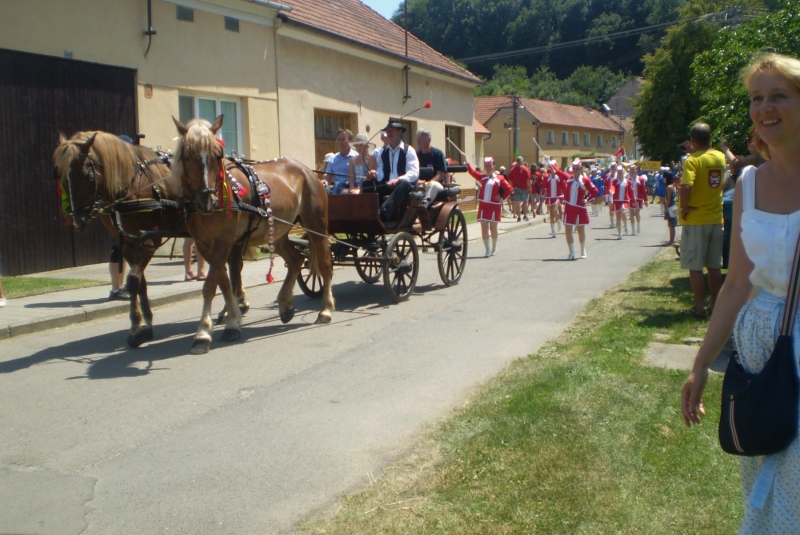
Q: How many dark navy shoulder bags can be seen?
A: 1